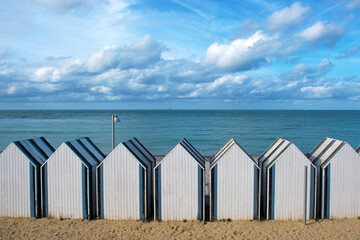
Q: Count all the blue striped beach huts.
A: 7